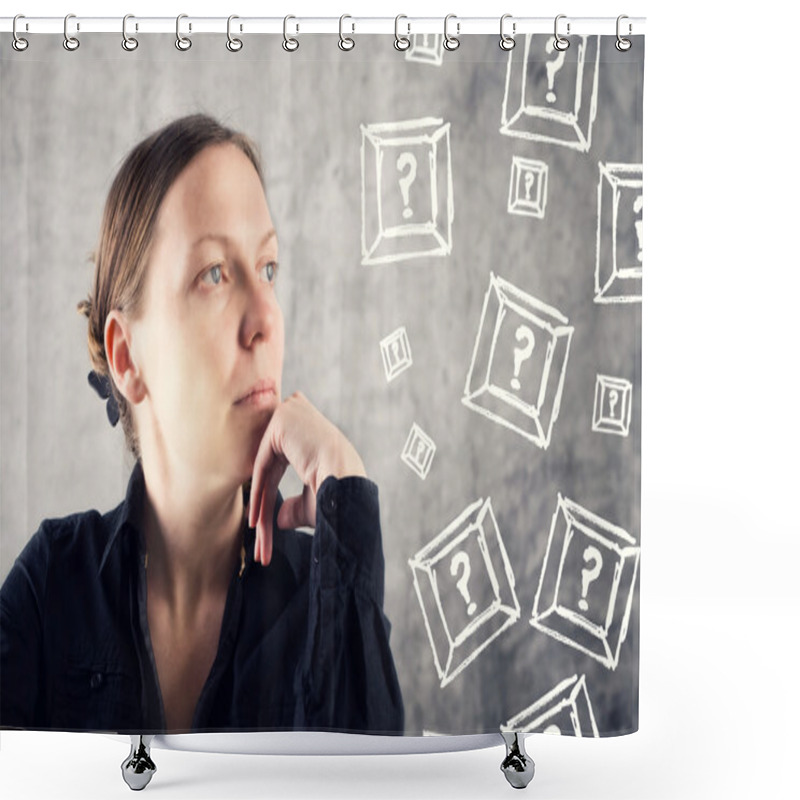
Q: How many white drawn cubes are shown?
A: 12